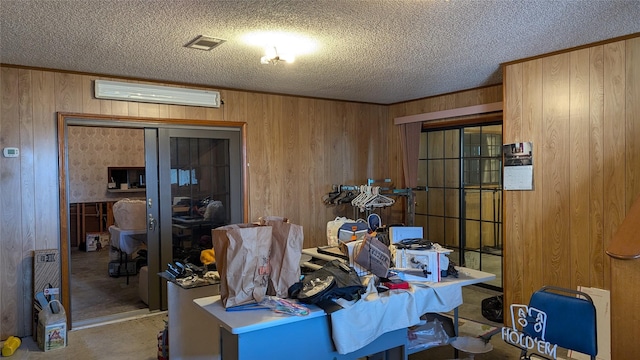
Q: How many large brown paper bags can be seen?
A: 2